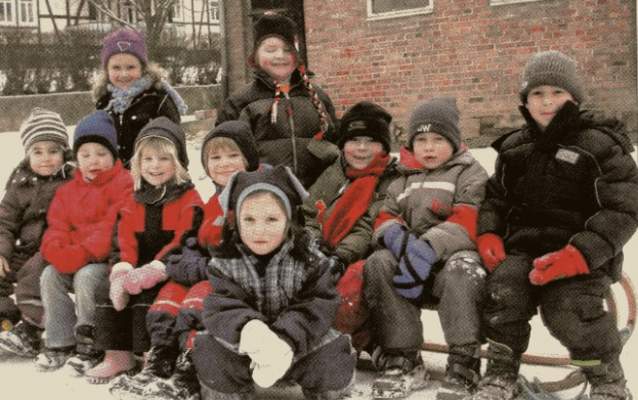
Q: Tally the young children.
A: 10